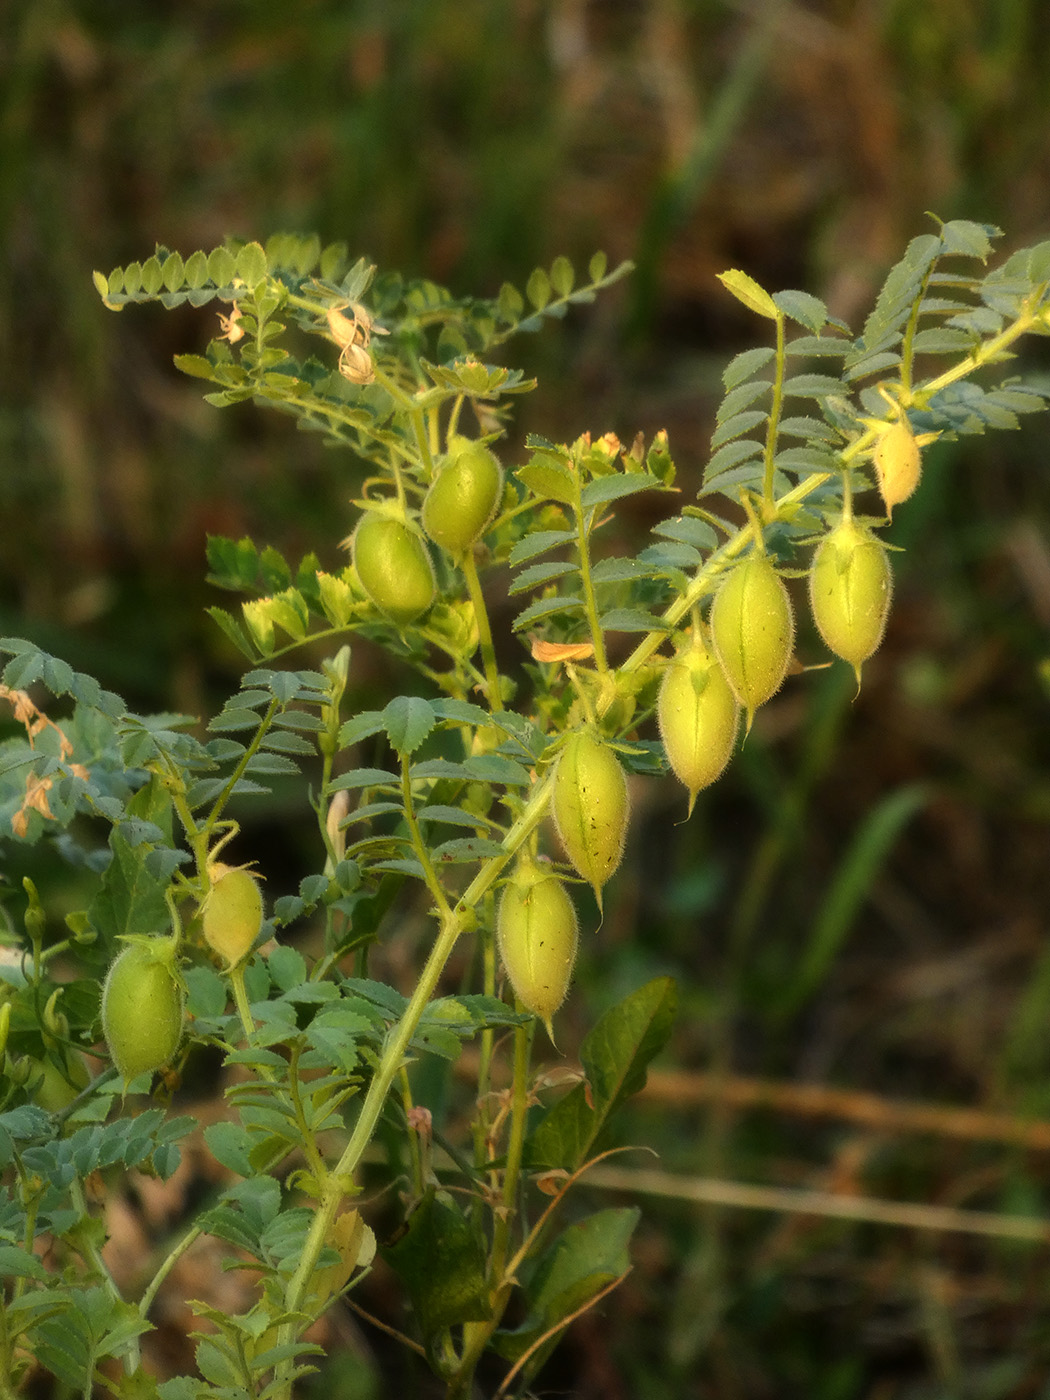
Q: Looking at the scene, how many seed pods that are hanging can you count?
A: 10